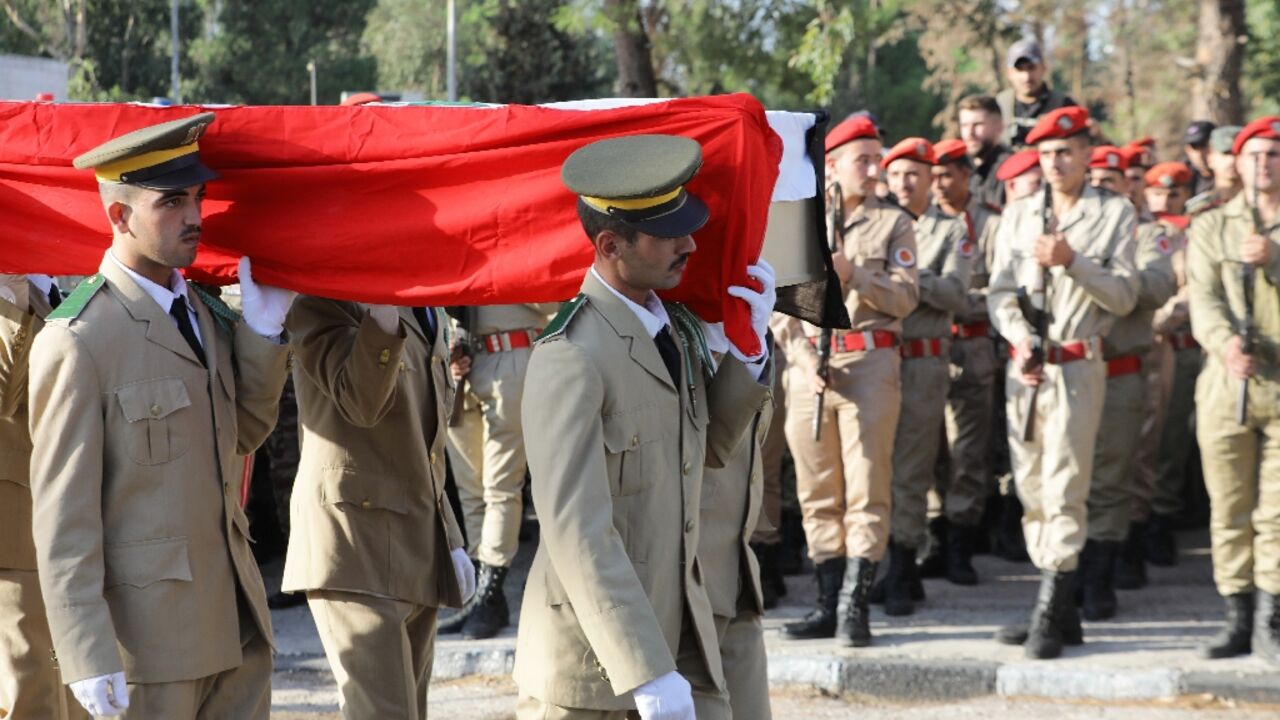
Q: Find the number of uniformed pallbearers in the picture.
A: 5